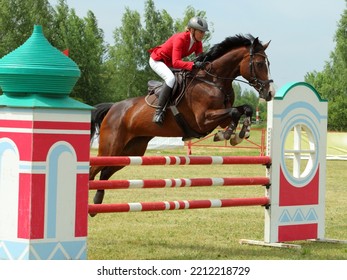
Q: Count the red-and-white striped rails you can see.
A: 3